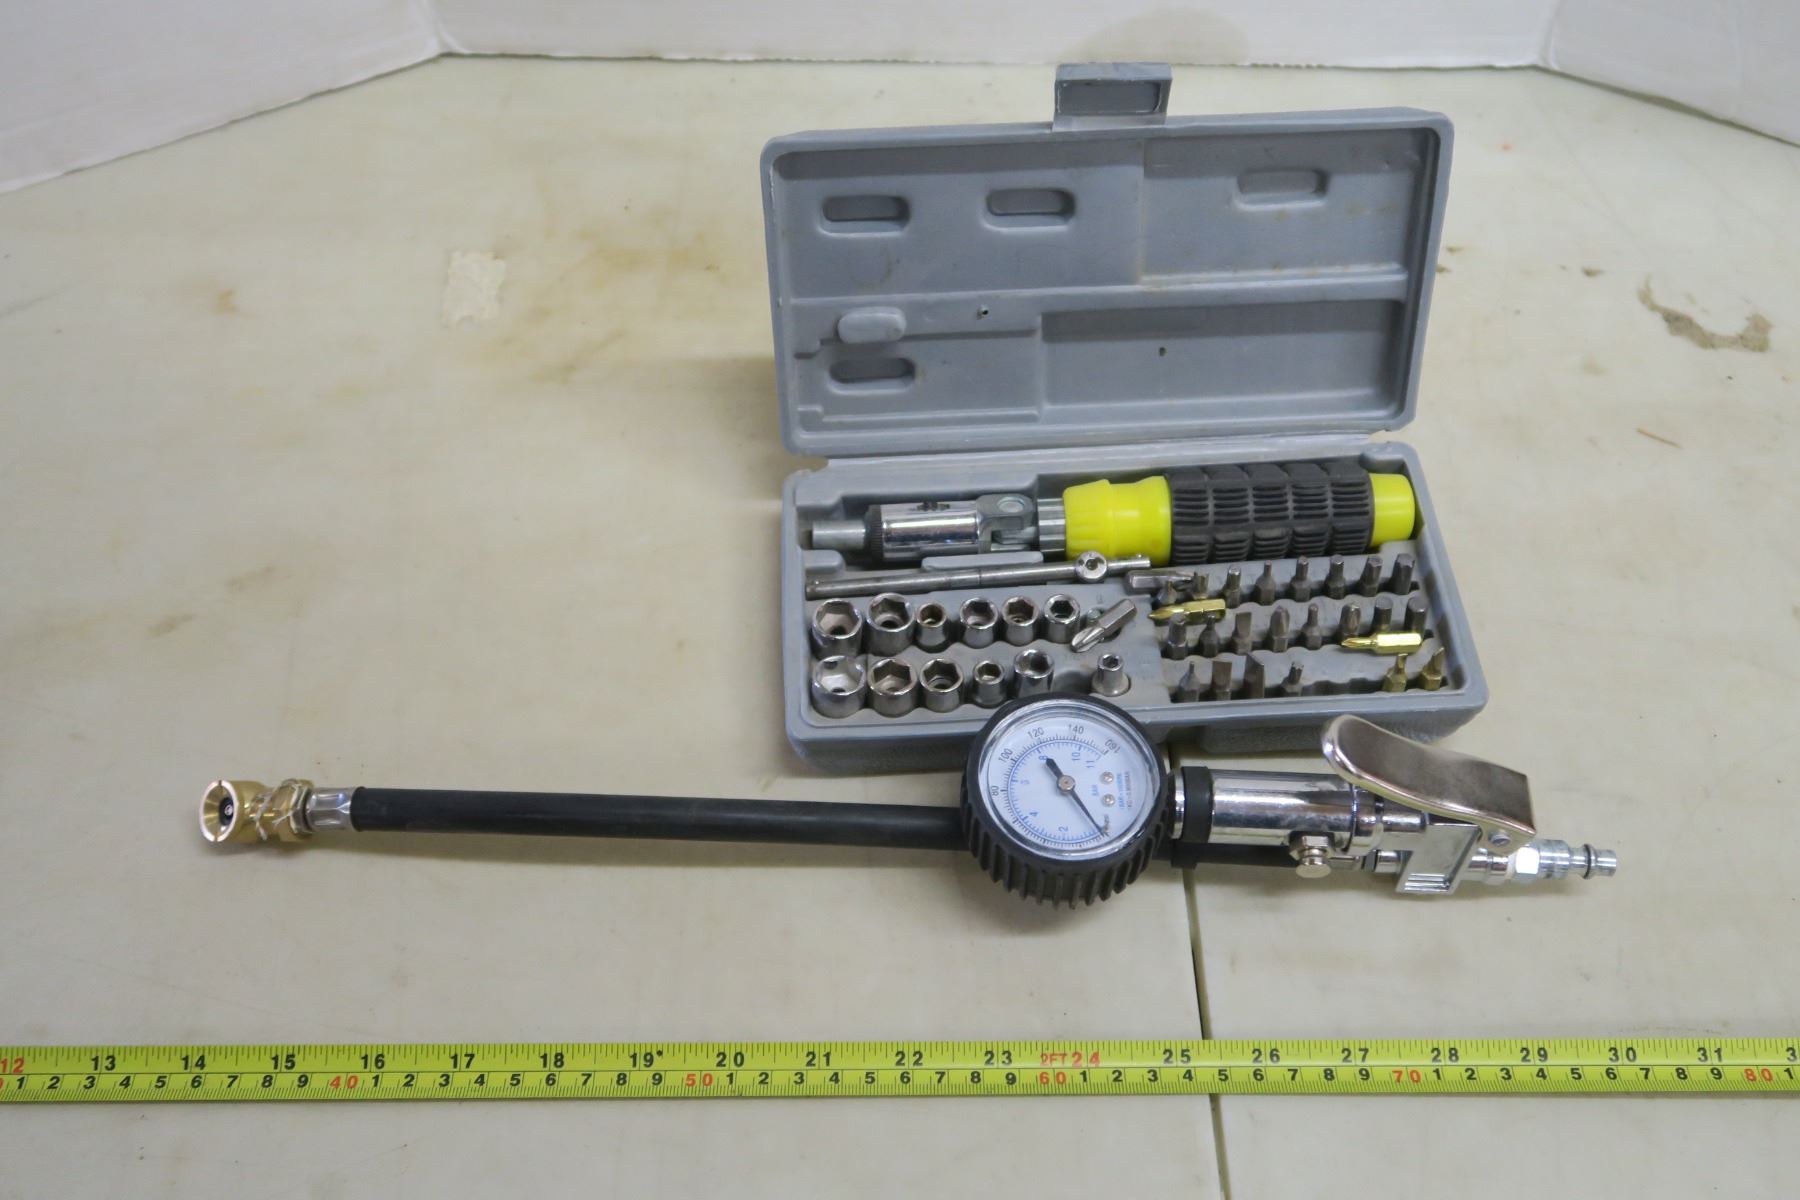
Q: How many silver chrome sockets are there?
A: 12